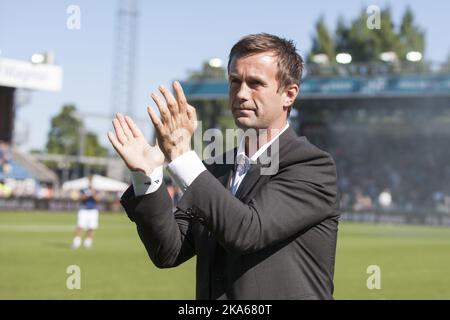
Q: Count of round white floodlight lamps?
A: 6